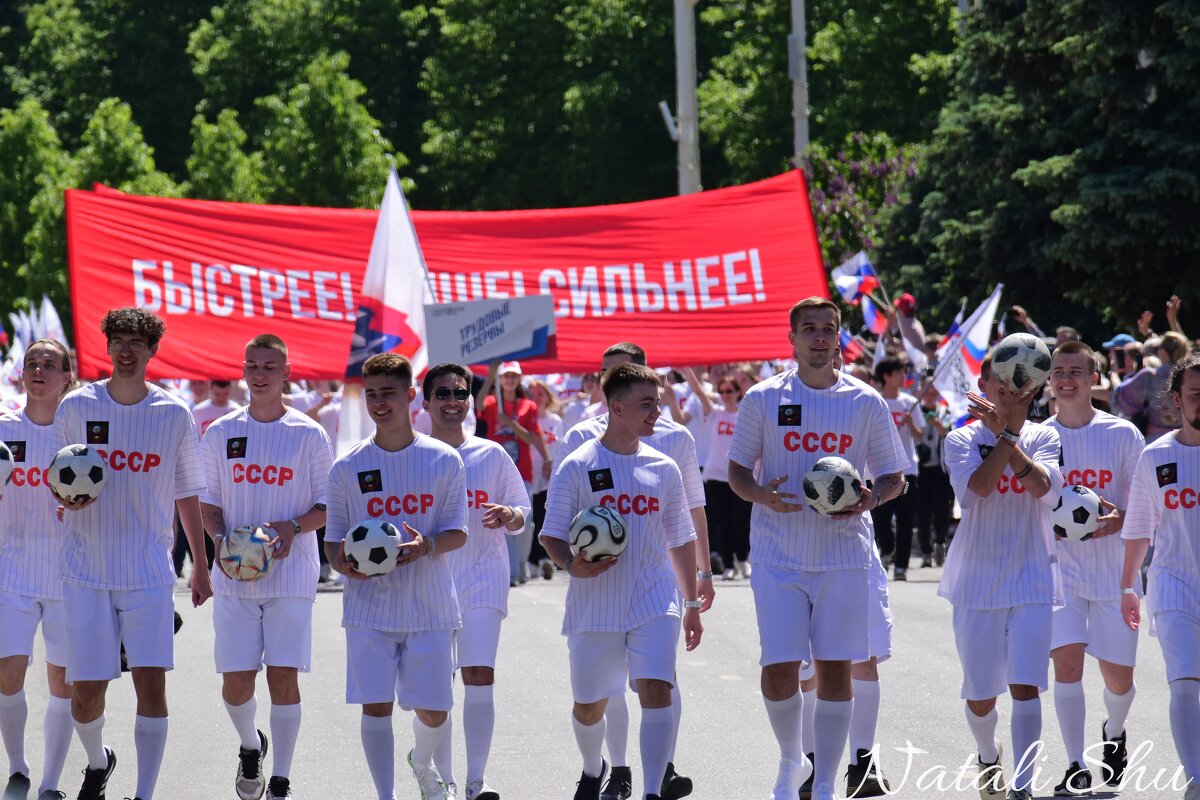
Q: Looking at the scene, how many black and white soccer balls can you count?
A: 7